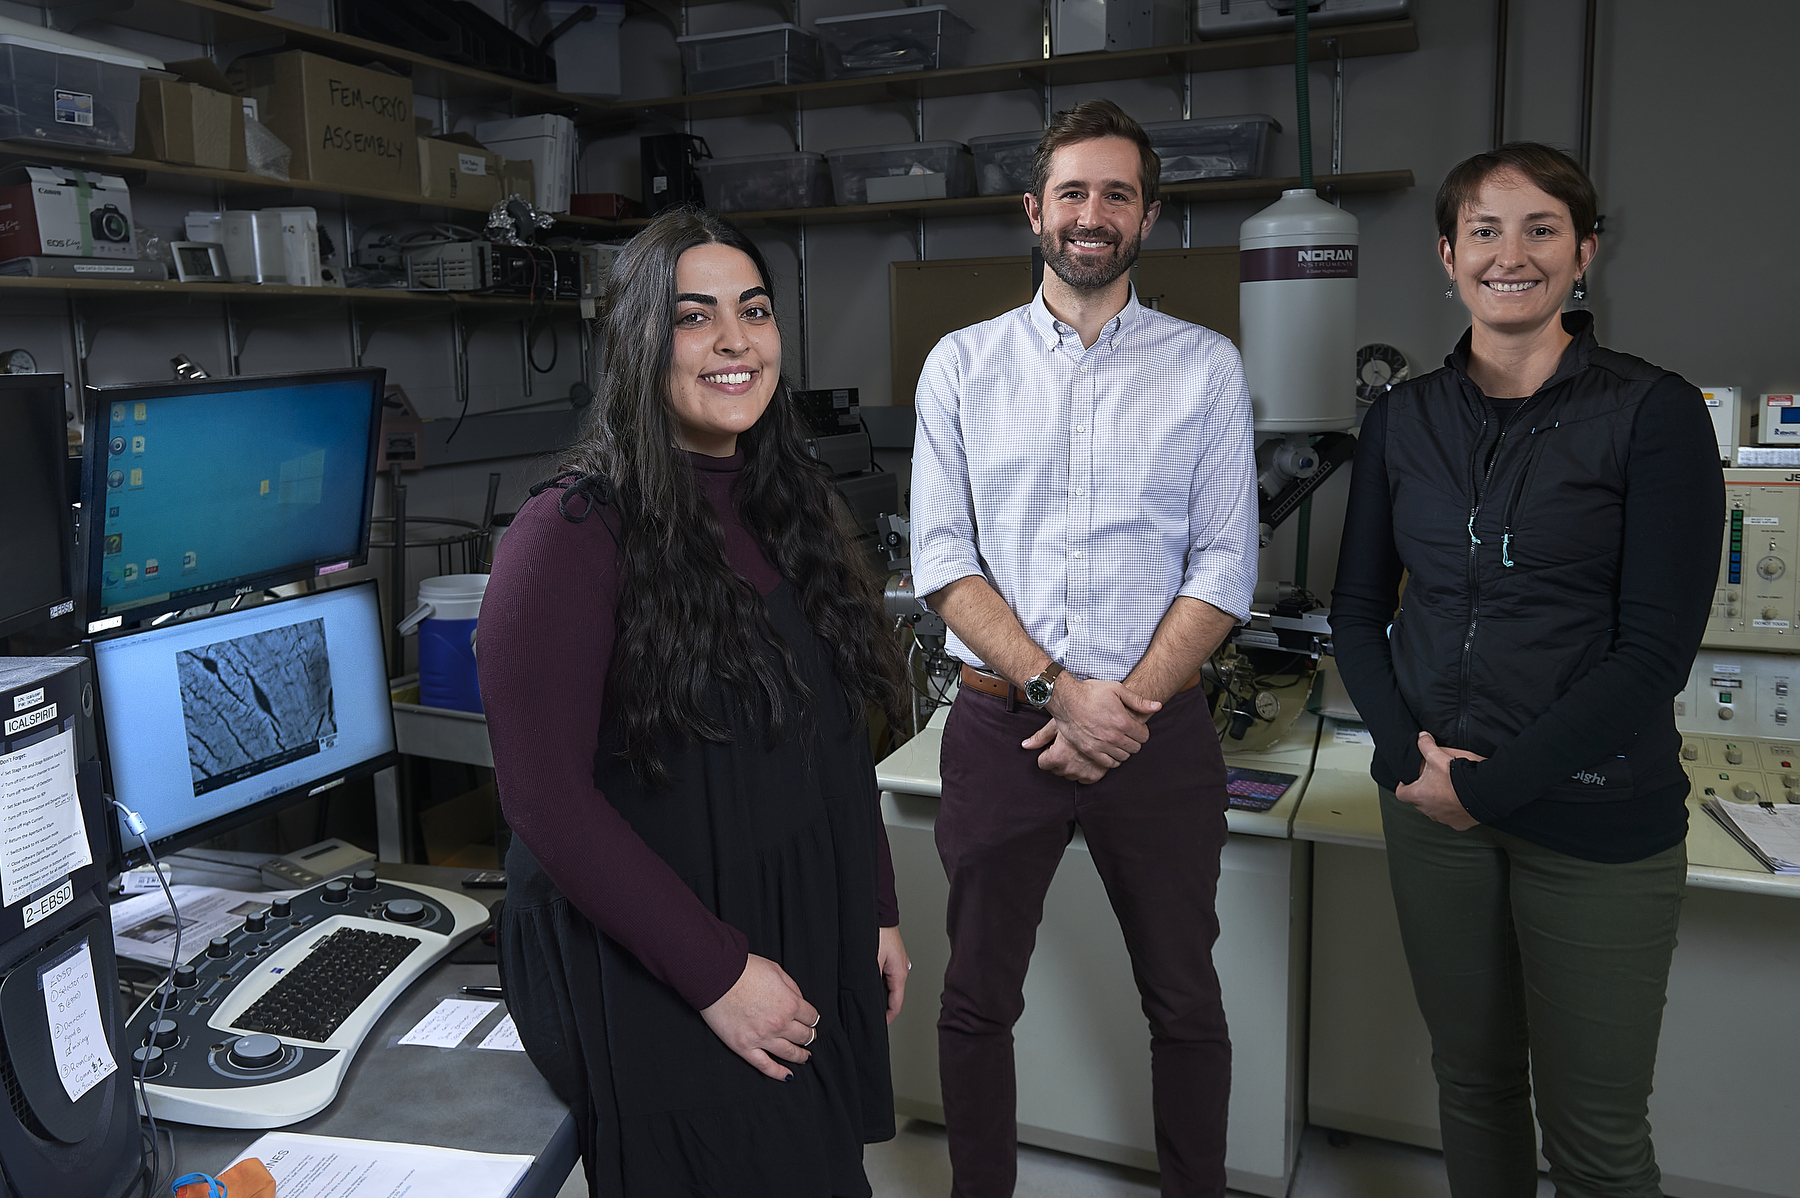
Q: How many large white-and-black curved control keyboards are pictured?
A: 1